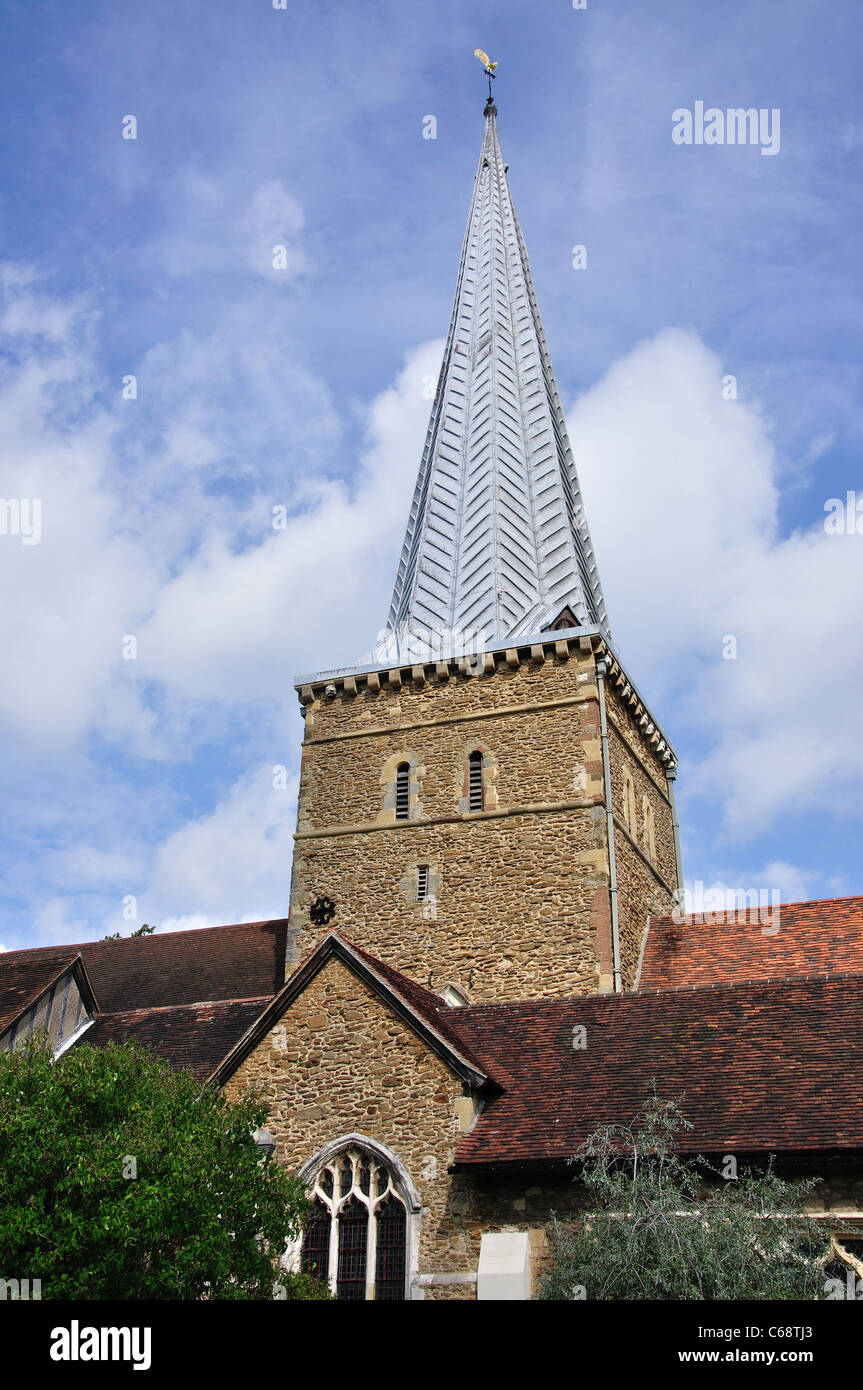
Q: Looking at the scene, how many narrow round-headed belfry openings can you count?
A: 4